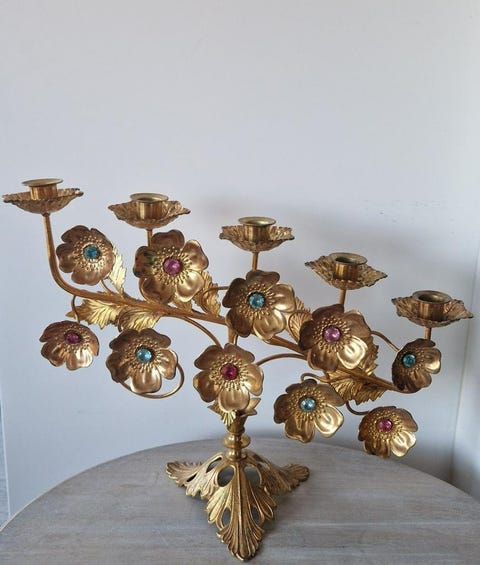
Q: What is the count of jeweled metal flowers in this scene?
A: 10